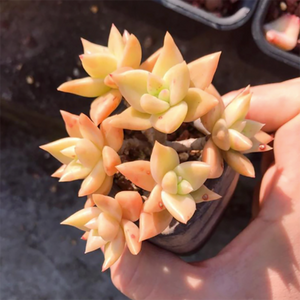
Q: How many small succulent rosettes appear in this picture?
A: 6